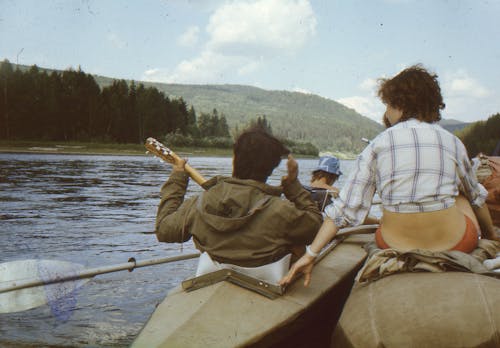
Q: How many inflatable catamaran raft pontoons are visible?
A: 1